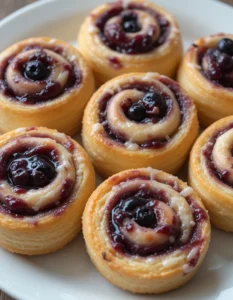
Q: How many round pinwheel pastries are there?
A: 7